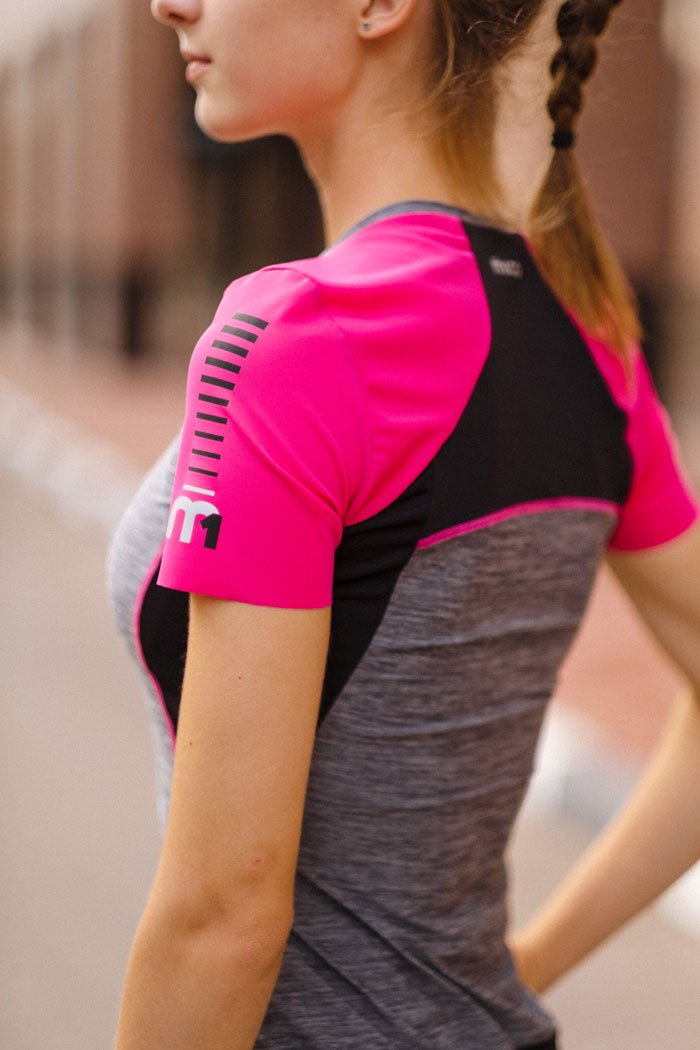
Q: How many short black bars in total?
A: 10